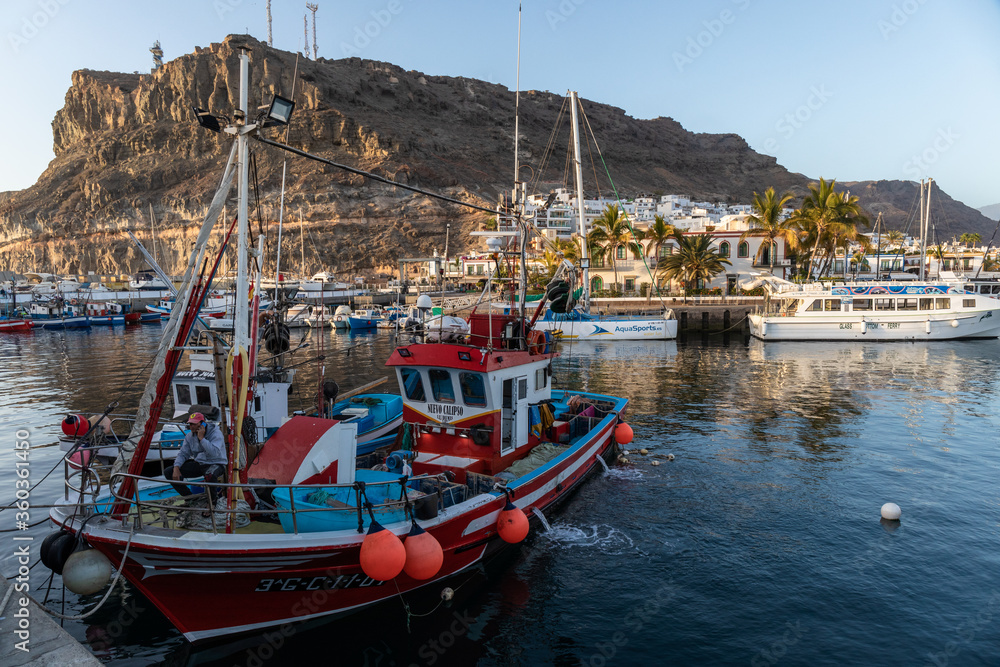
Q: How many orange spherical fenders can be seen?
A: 4